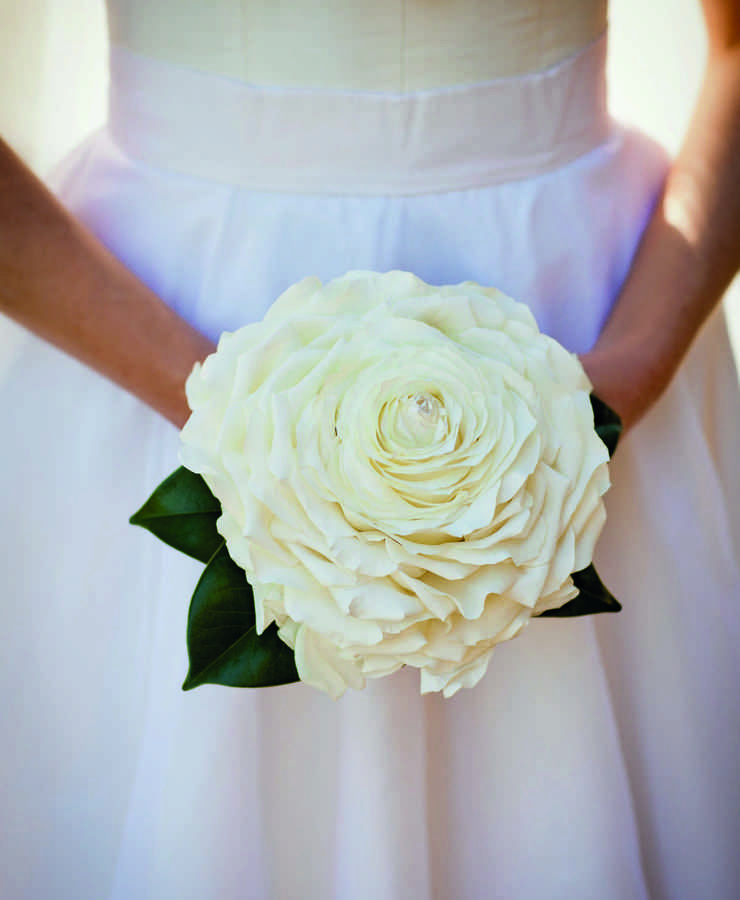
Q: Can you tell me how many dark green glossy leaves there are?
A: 4